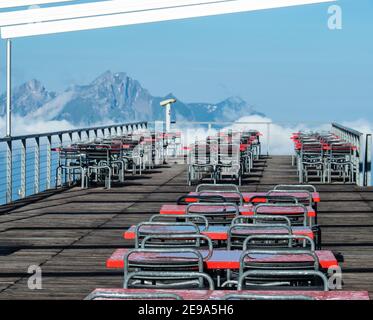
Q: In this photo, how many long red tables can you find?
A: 5